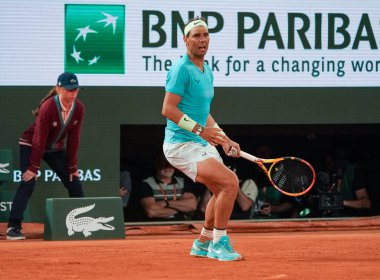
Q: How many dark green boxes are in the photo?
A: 1